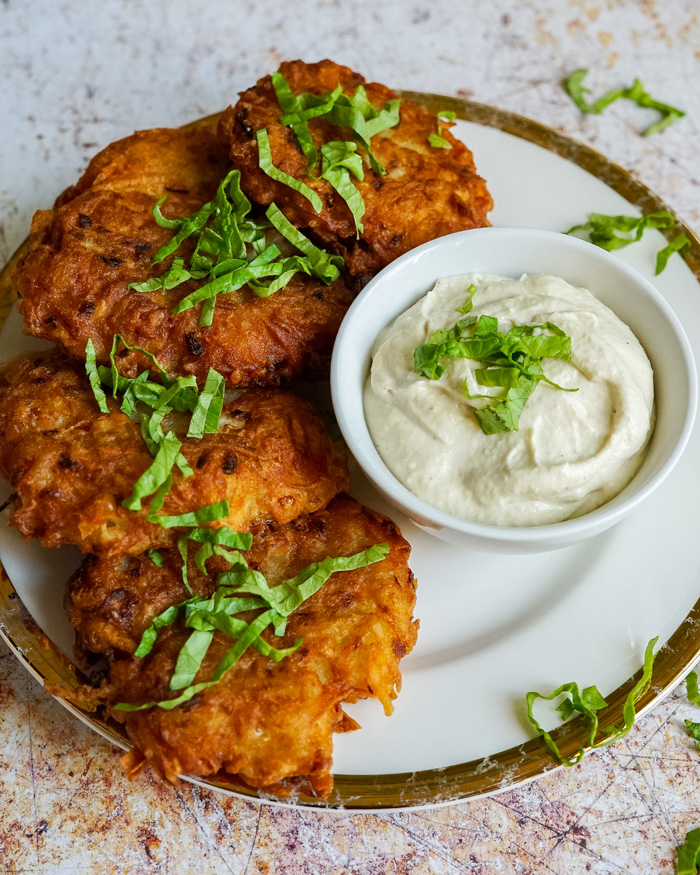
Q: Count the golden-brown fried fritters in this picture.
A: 4